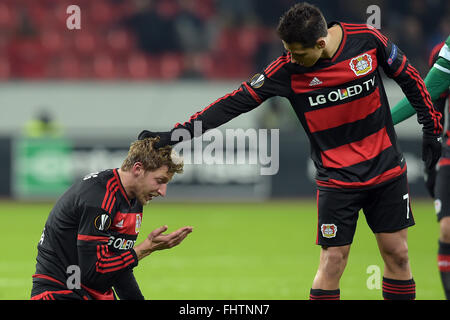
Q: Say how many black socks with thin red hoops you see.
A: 2